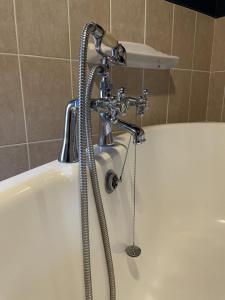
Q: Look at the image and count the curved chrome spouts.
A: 1